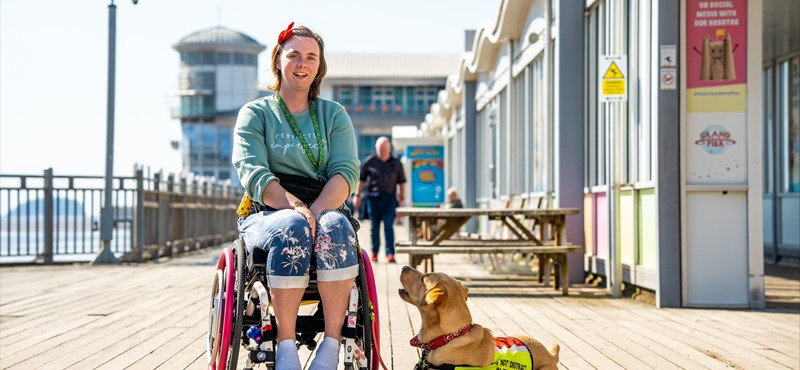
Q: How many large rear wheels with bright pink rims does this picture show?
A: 2